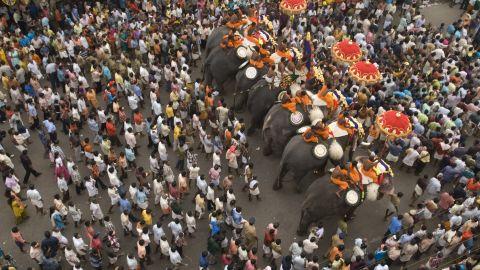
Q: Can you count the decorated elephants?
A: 7